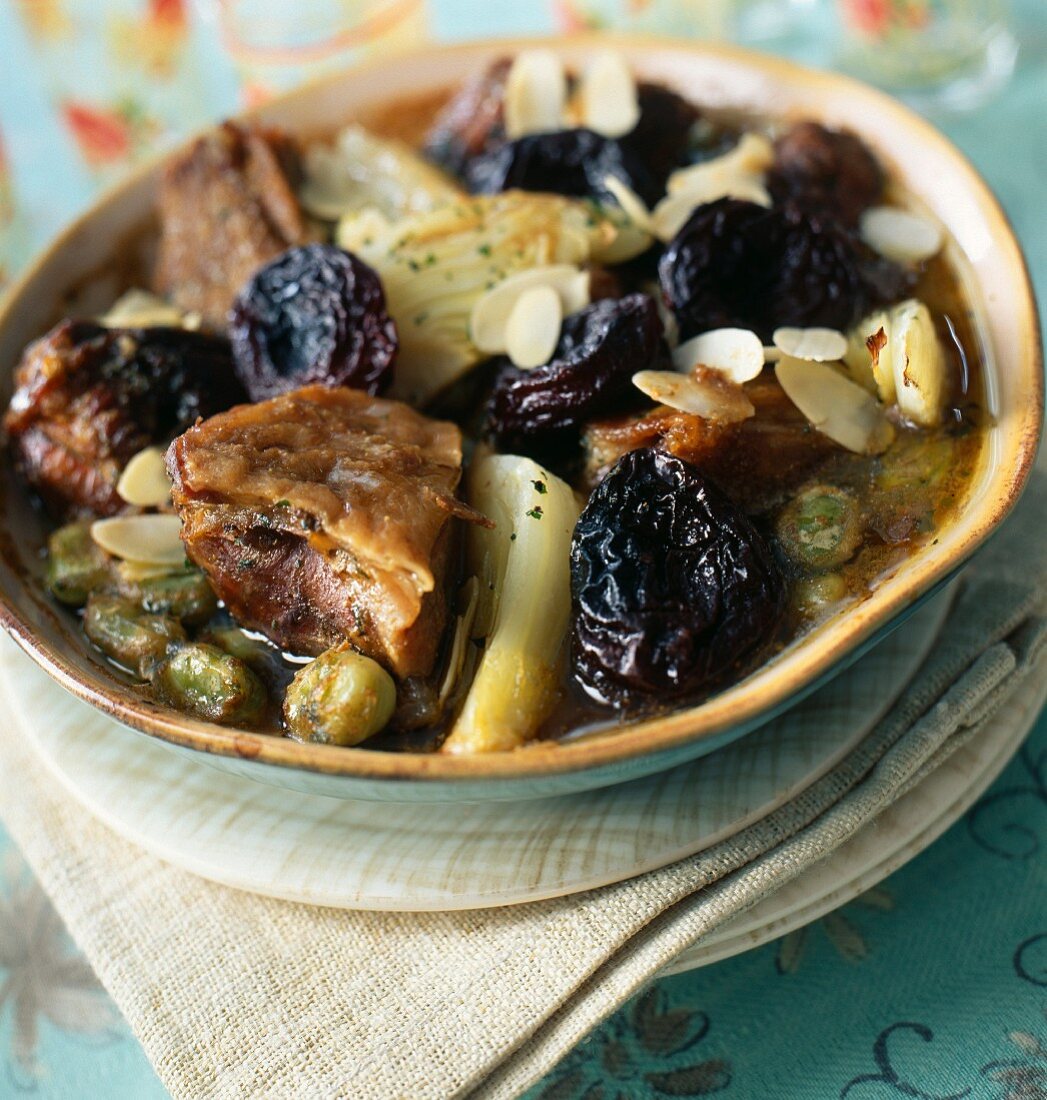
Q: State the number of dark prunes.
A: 5